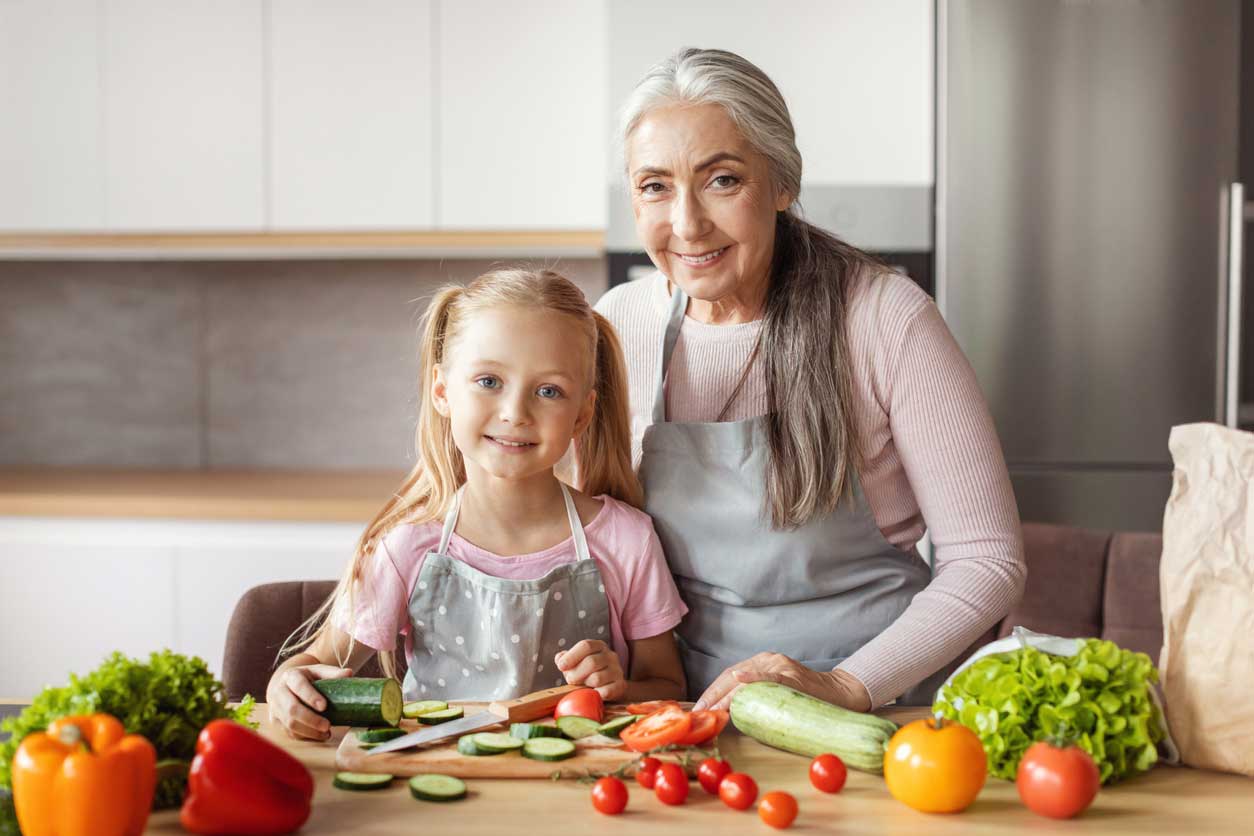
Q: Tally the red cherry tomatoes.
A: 7